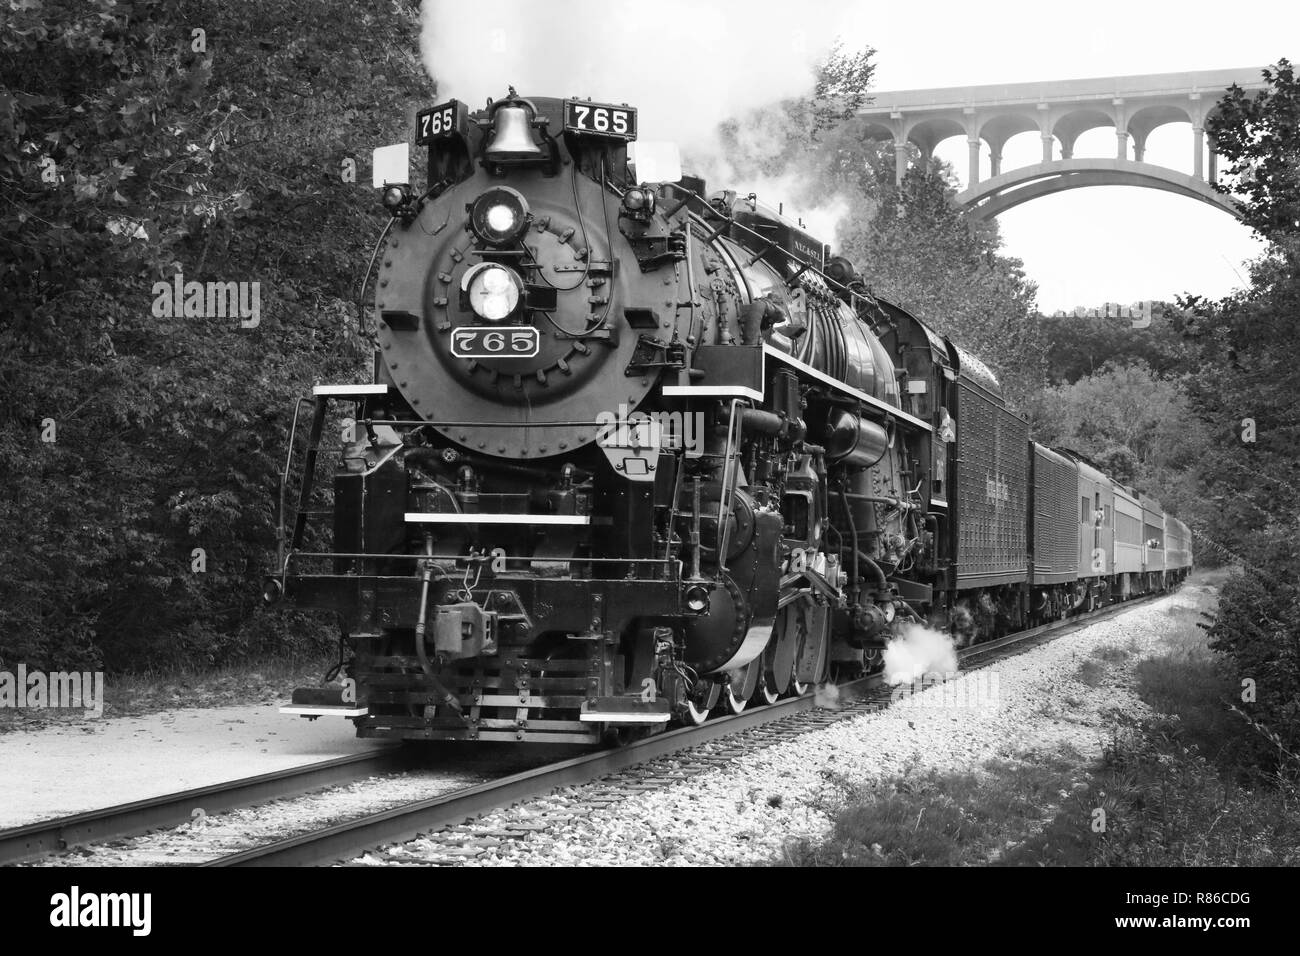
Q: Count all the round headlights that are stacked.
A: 2